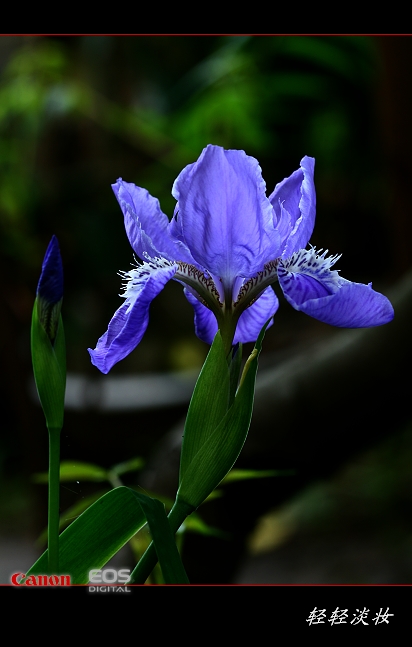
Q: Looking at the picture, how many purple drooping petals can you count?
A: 3